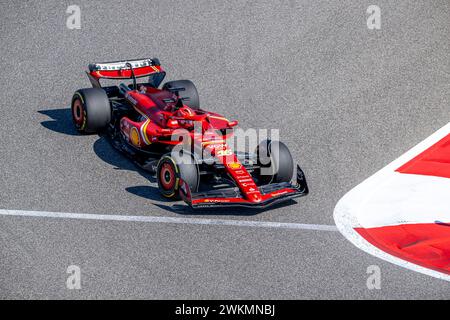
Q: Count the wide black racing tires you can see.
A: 4